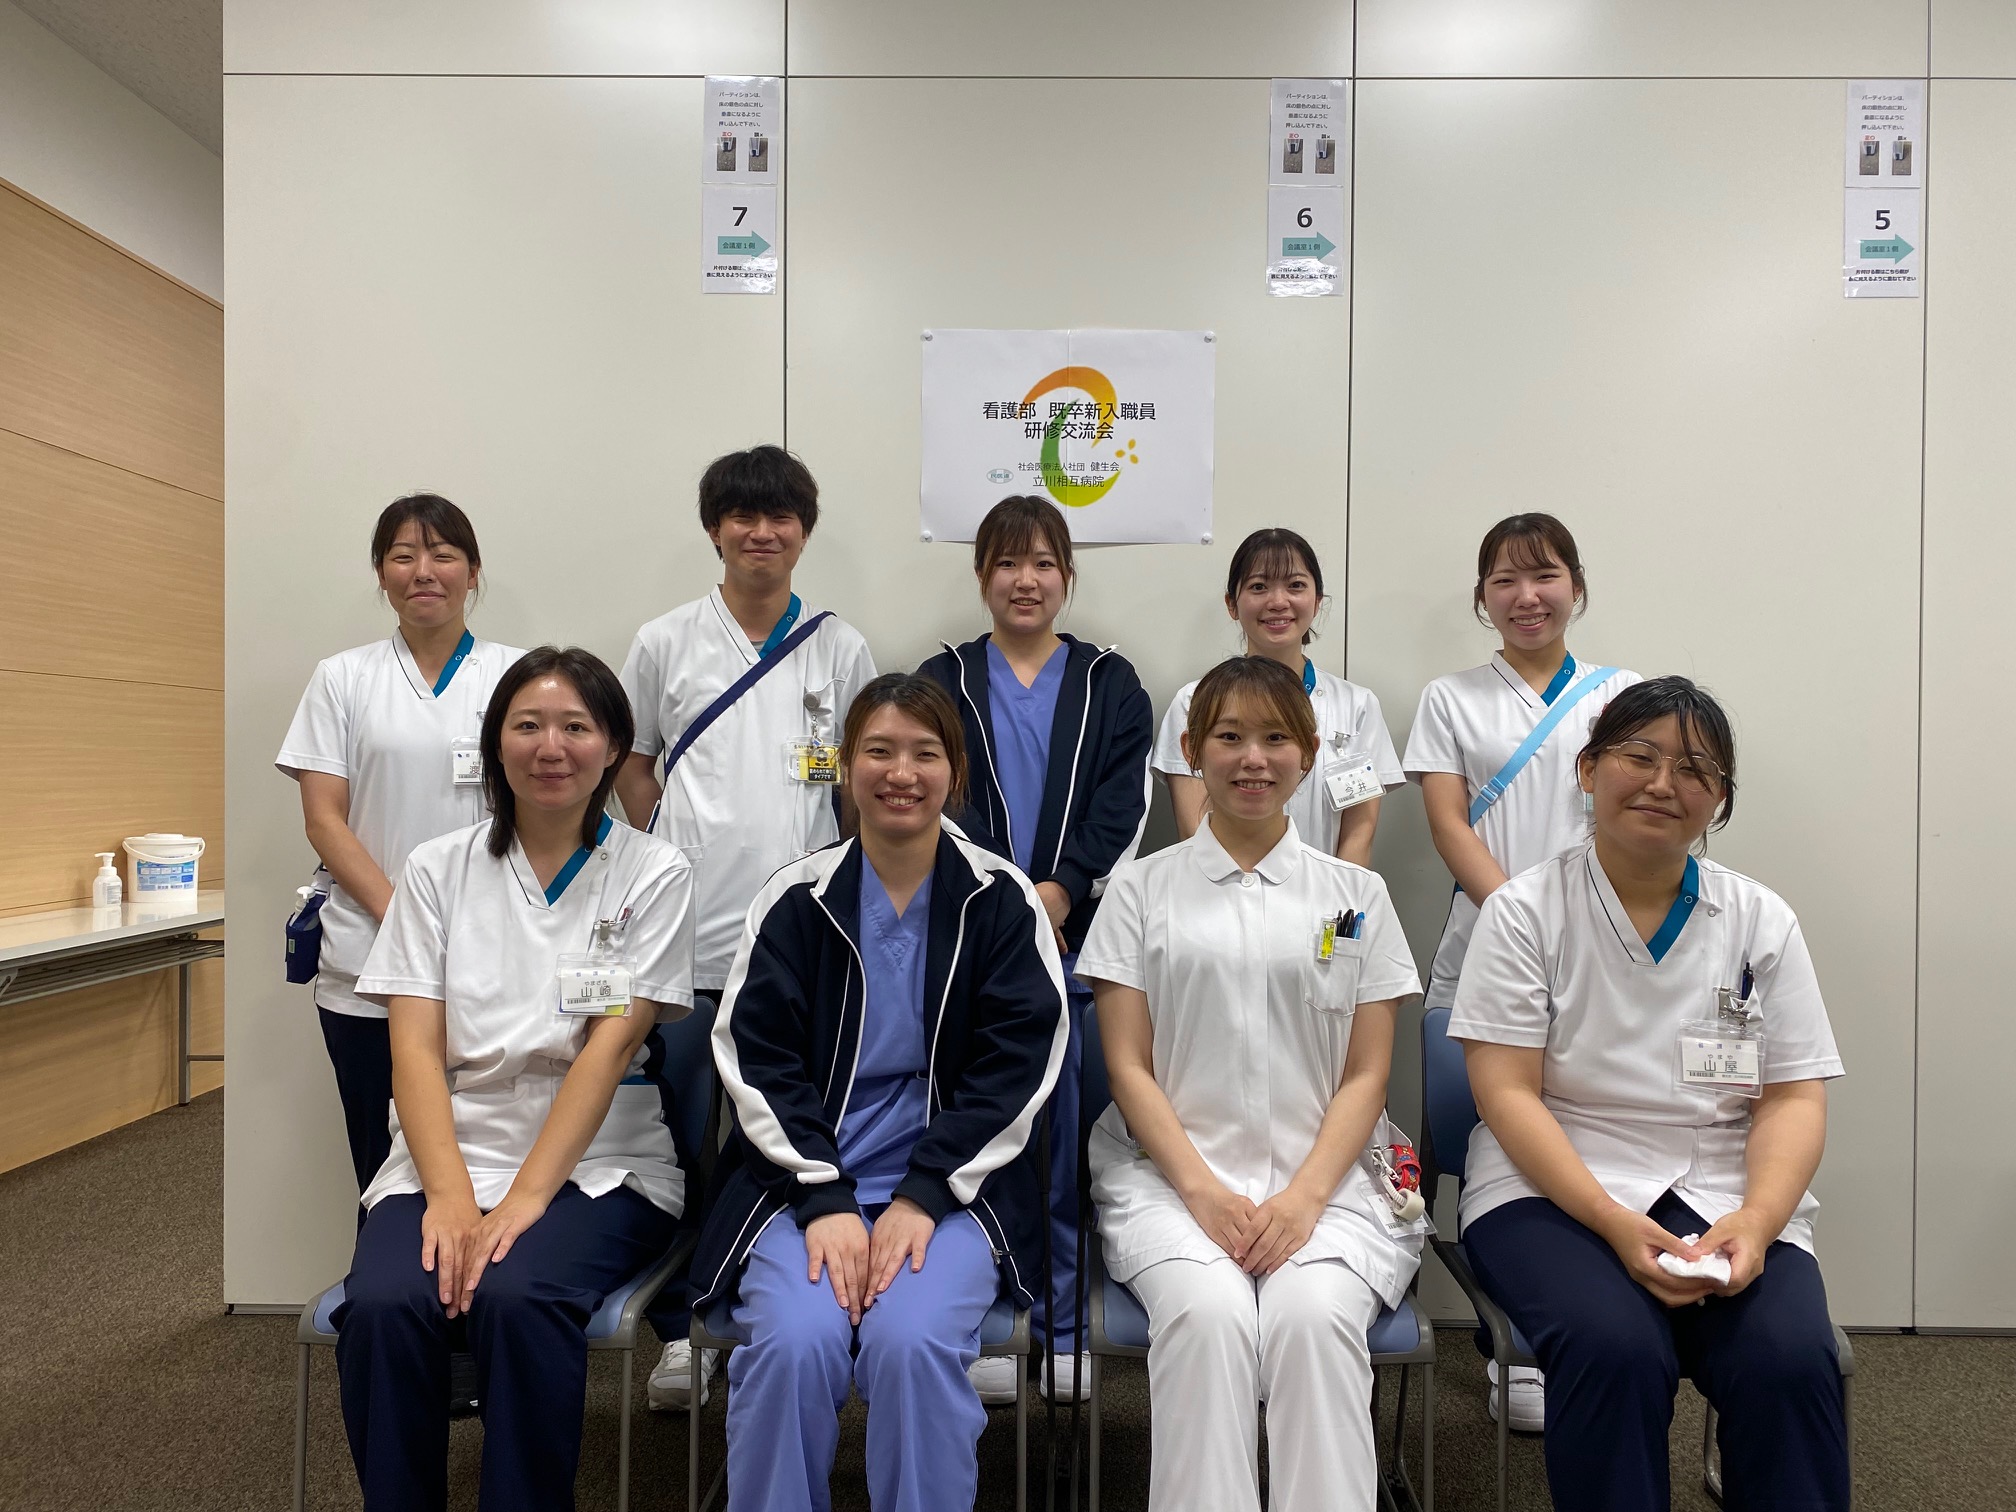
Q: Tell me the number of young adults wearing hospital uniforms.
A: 9